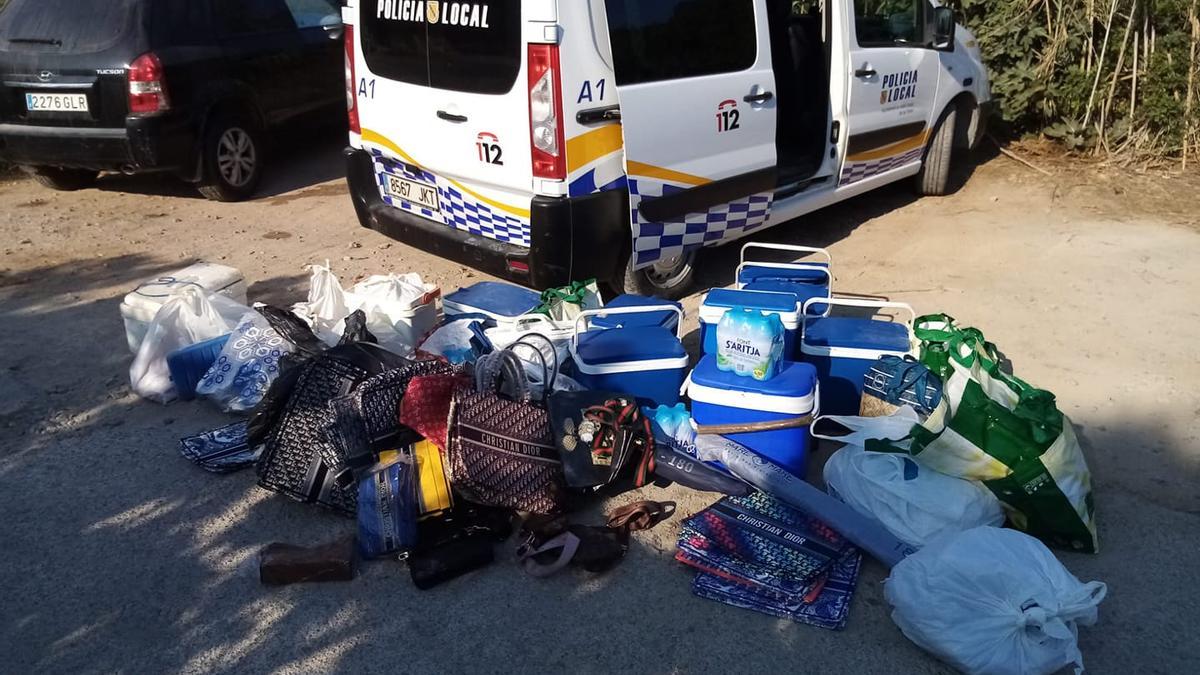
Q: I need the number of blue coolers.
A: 8